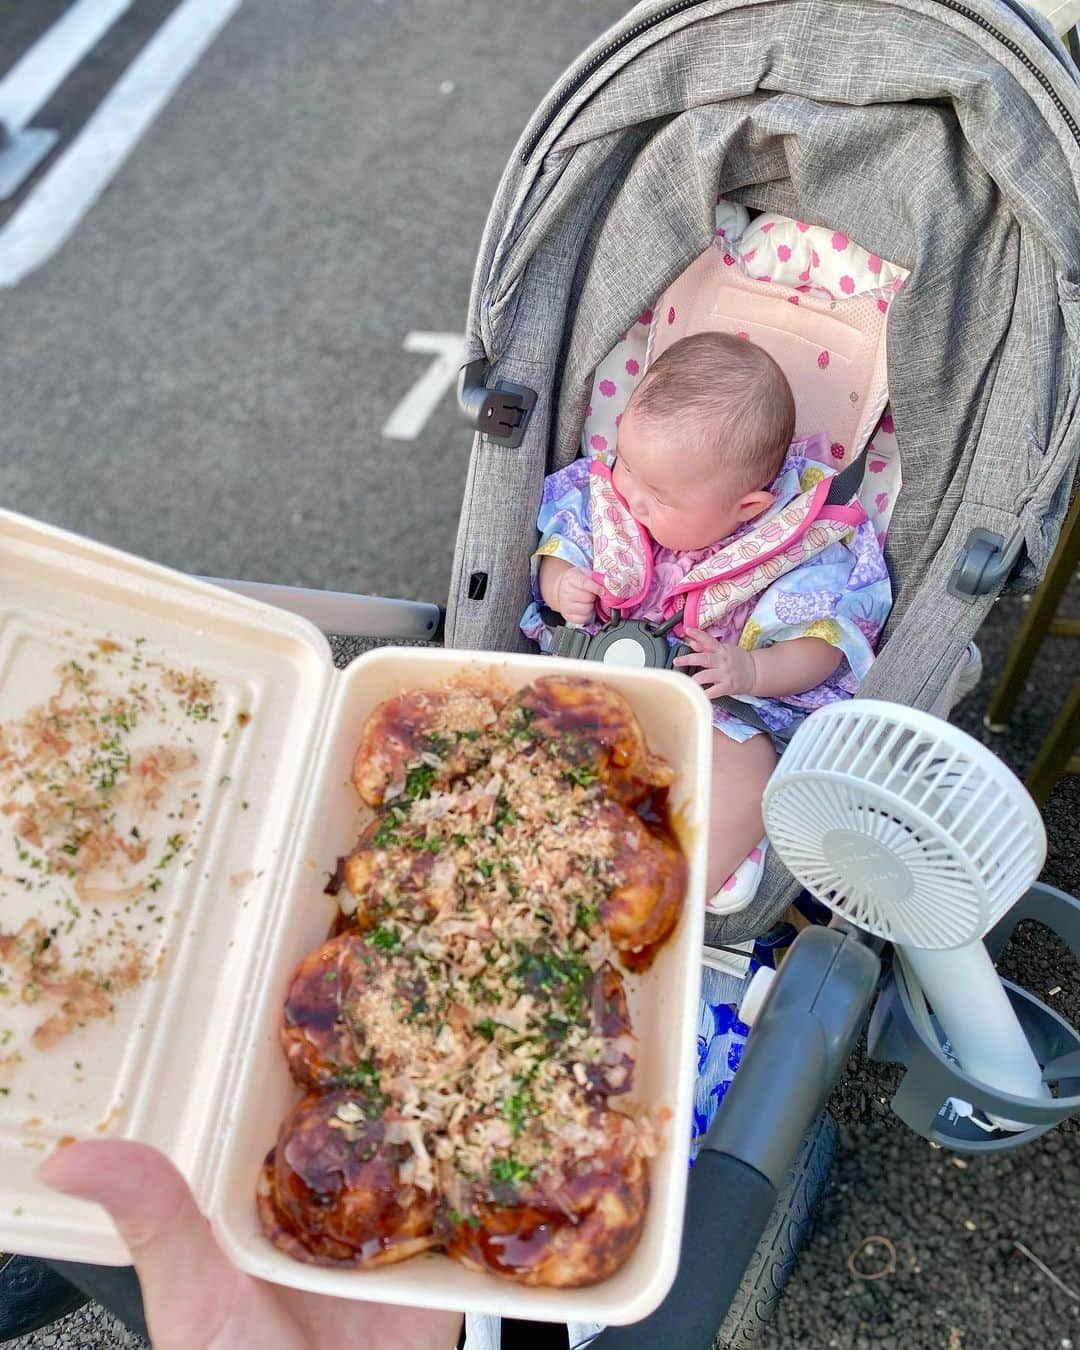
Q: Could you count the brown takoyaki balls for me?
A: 8